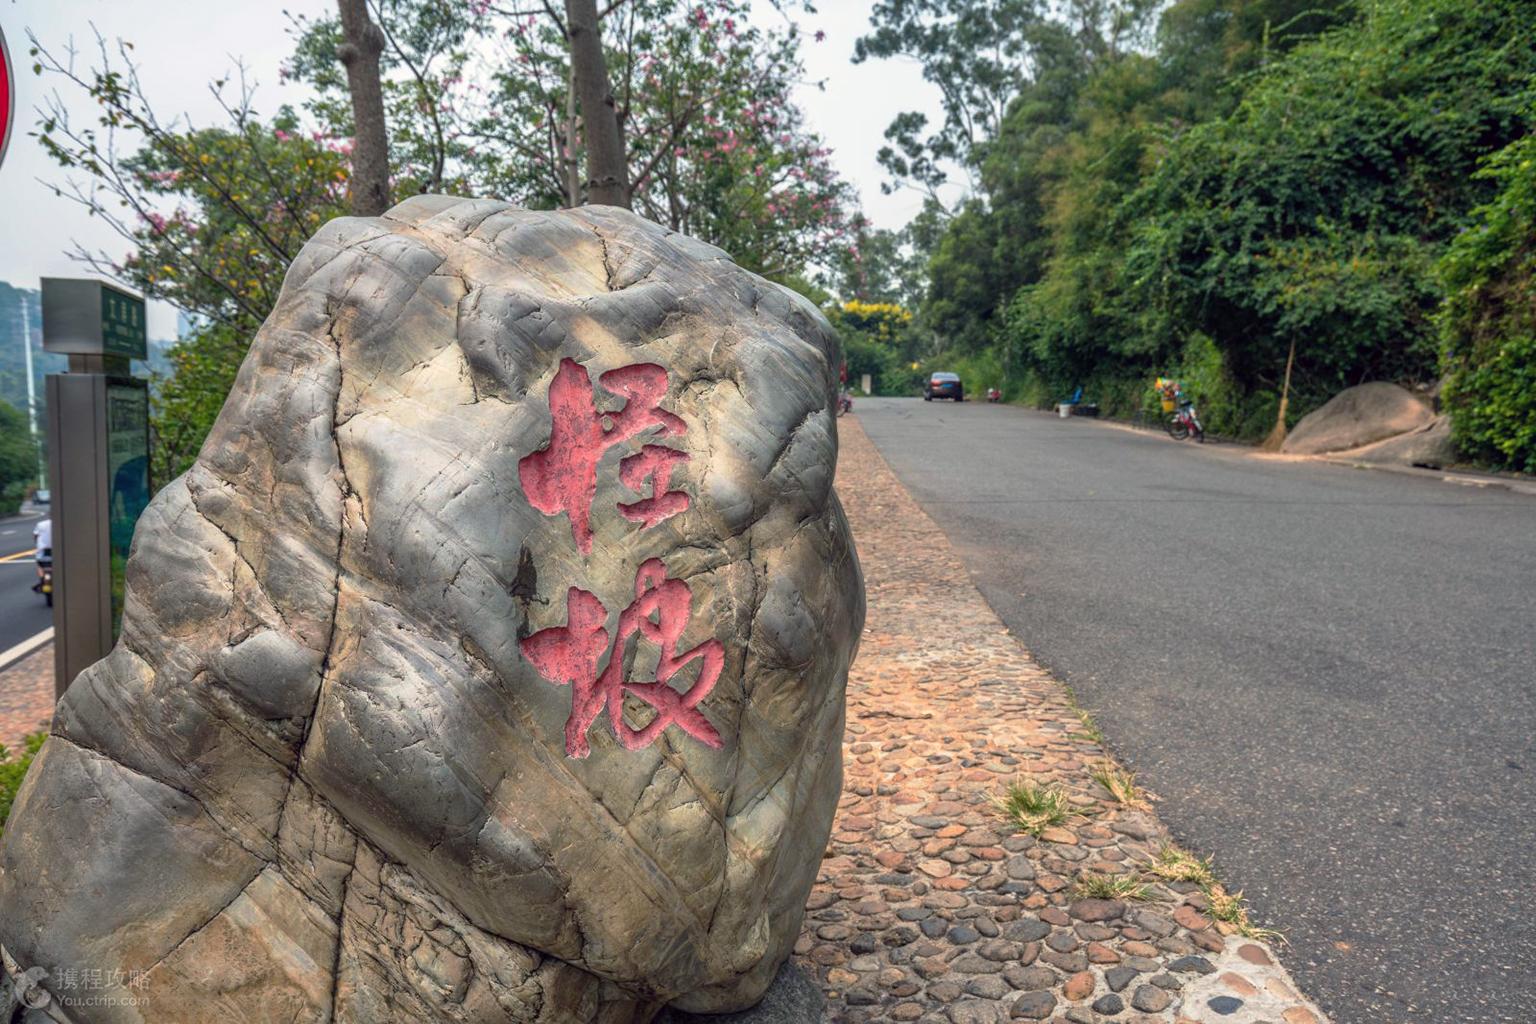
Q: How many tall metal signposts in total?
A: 1